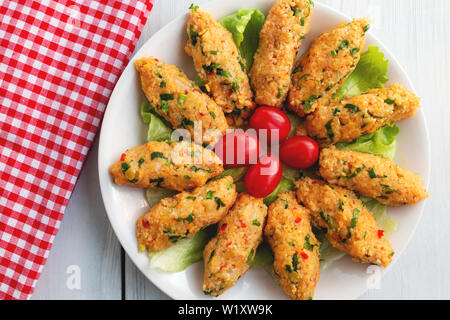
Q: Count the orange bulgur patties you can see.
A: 11